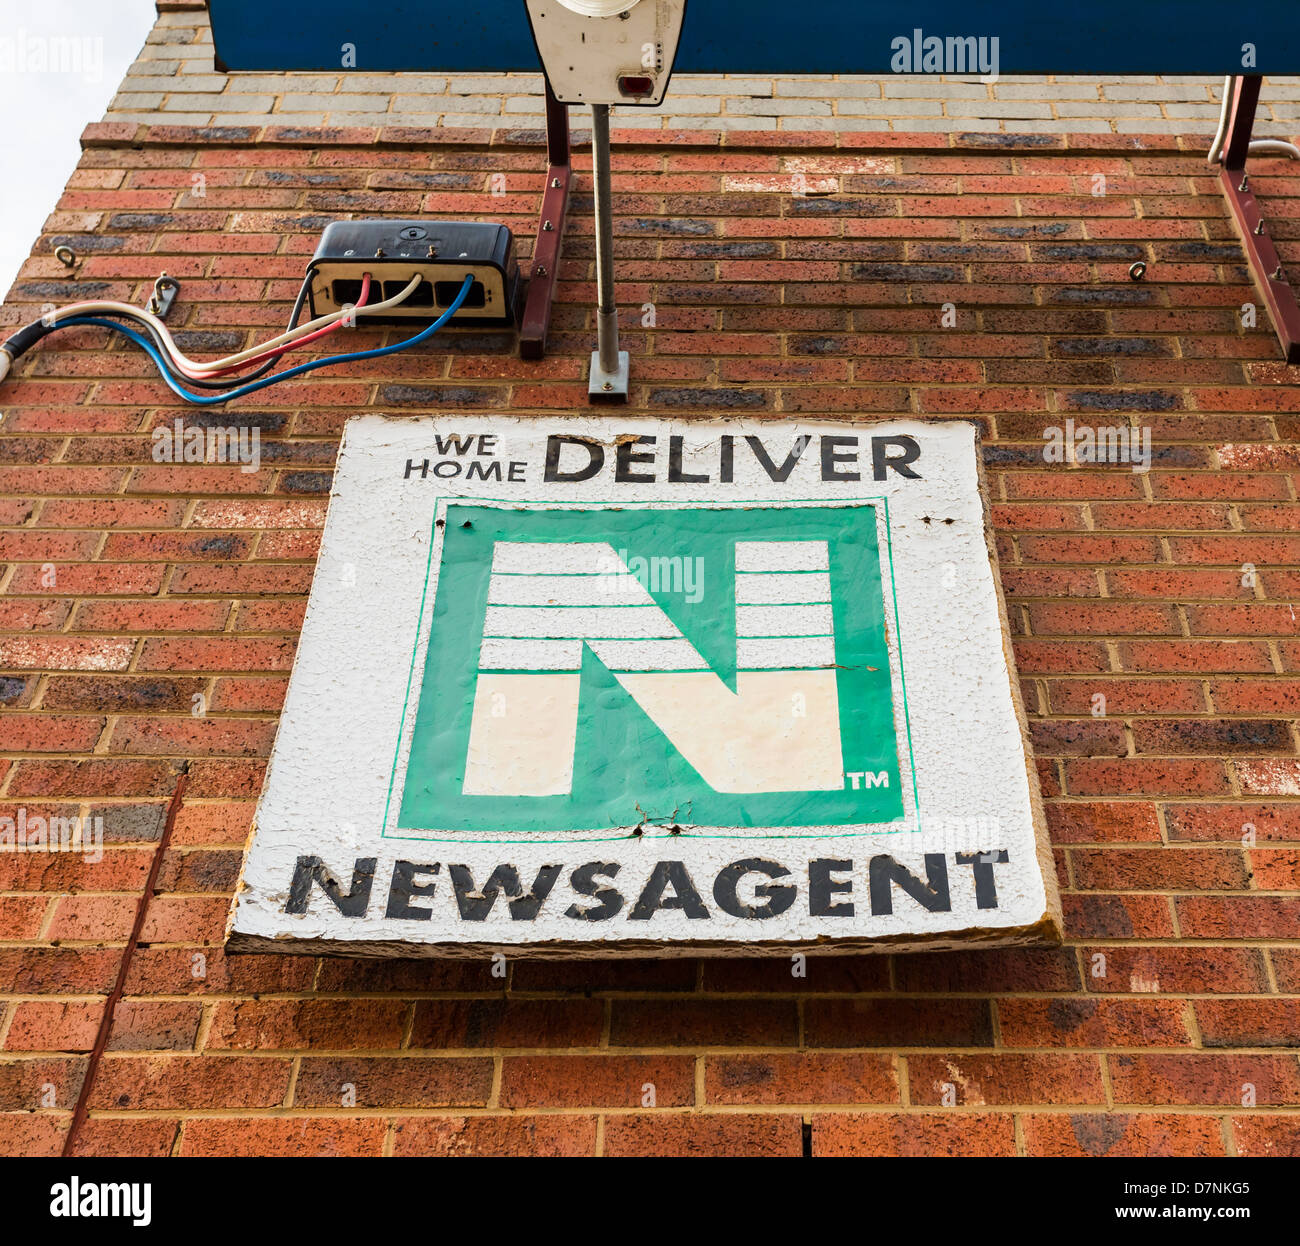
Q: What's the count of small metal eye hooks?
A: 2